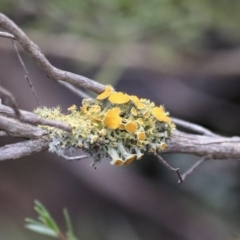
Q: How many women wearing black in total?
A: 0